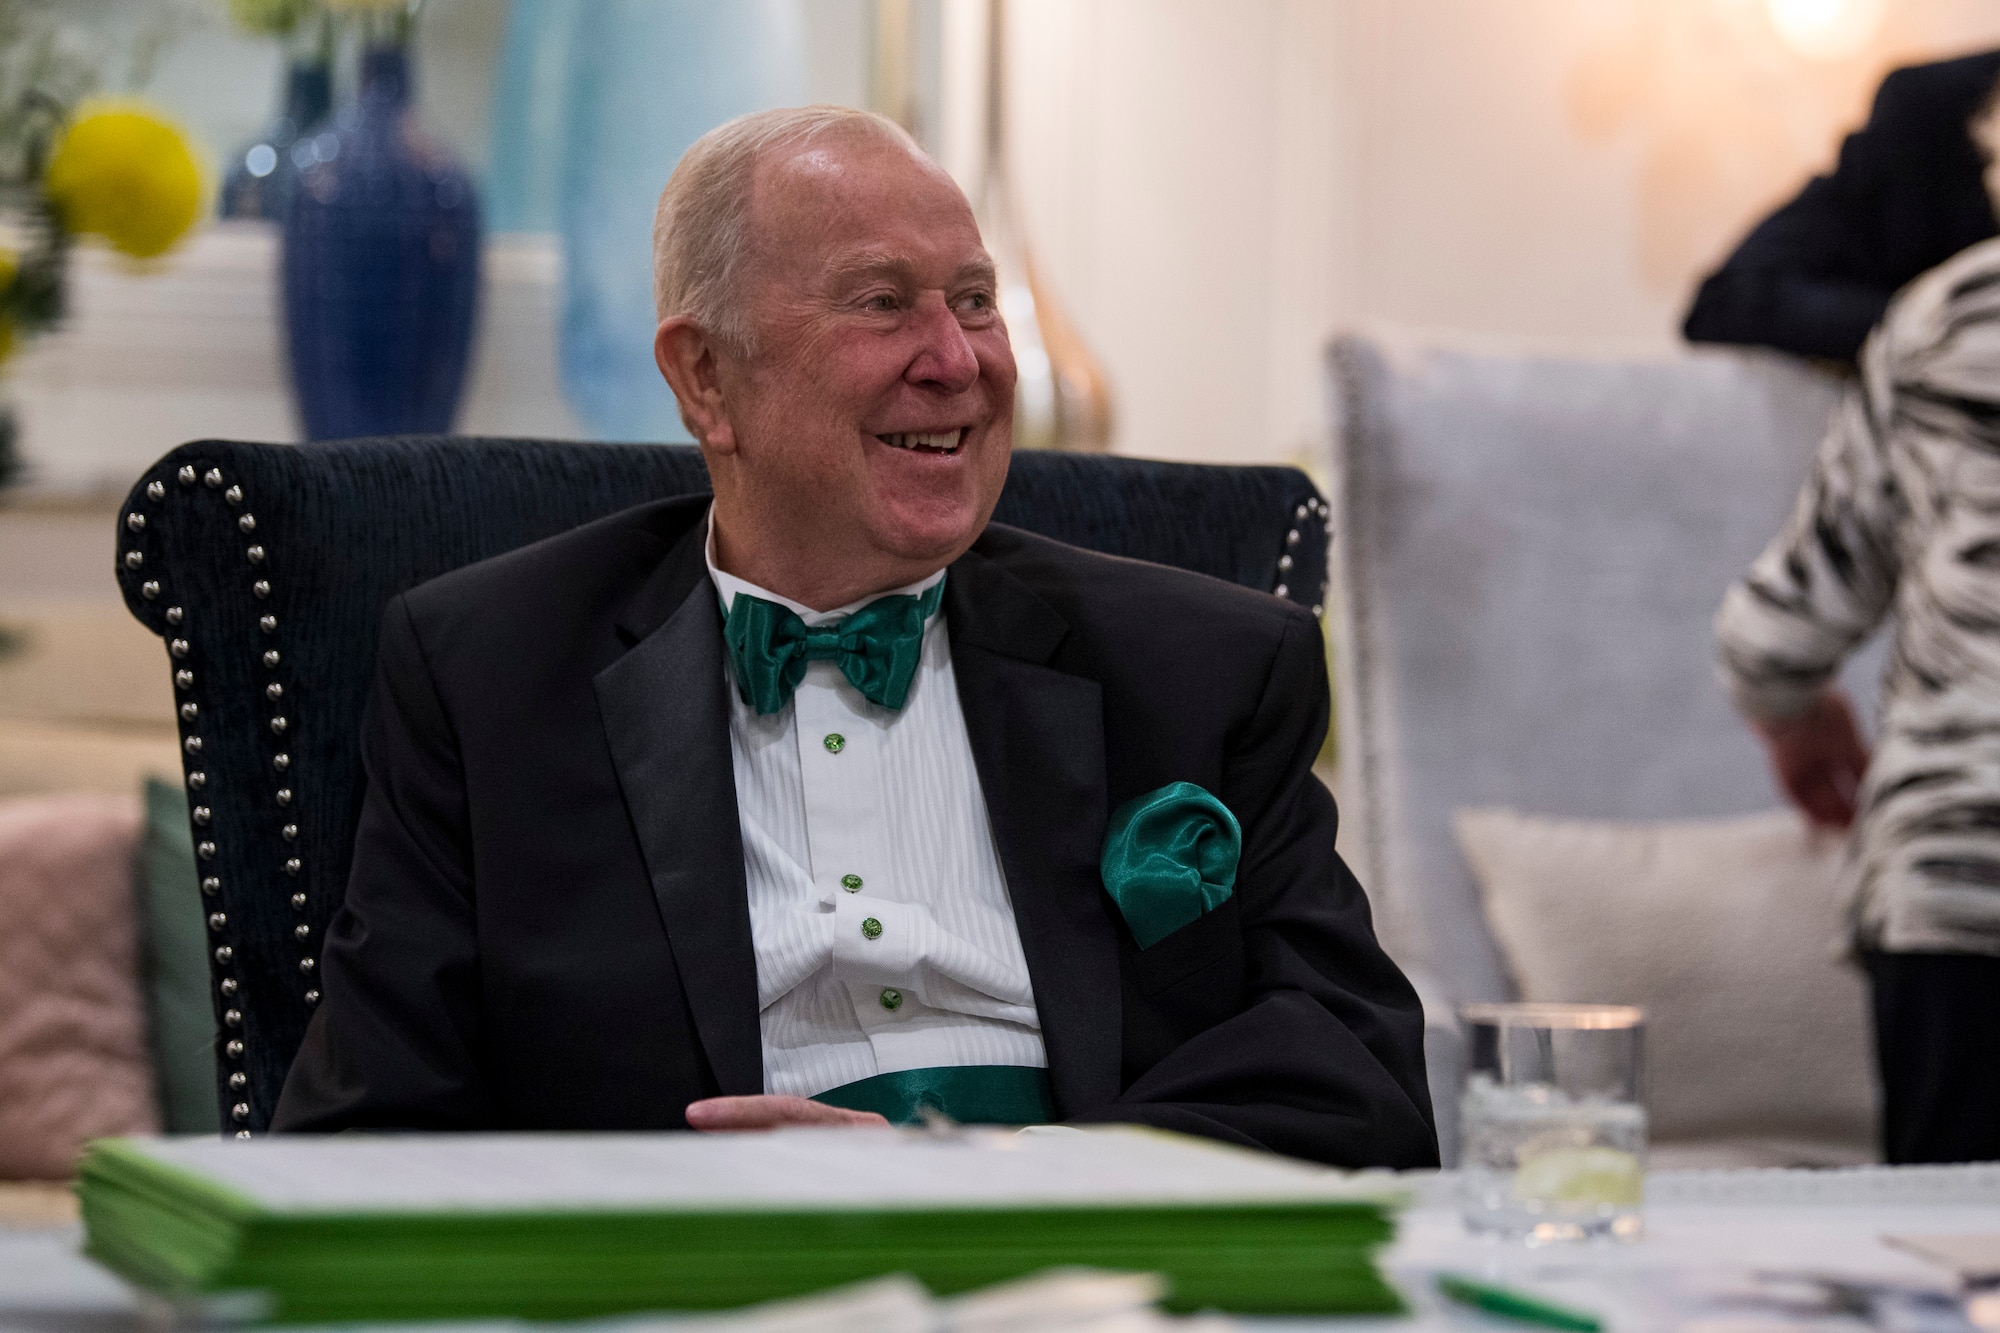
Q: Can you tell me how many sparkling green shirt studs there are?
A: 4